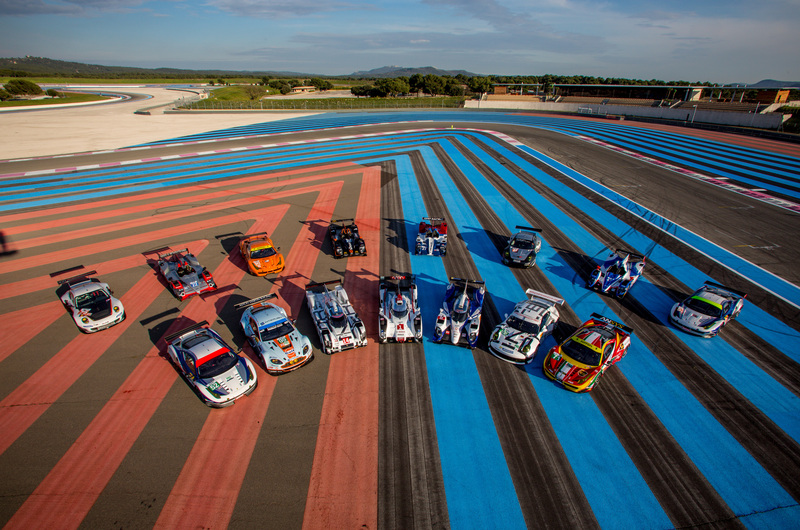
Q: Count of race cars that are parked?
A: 15